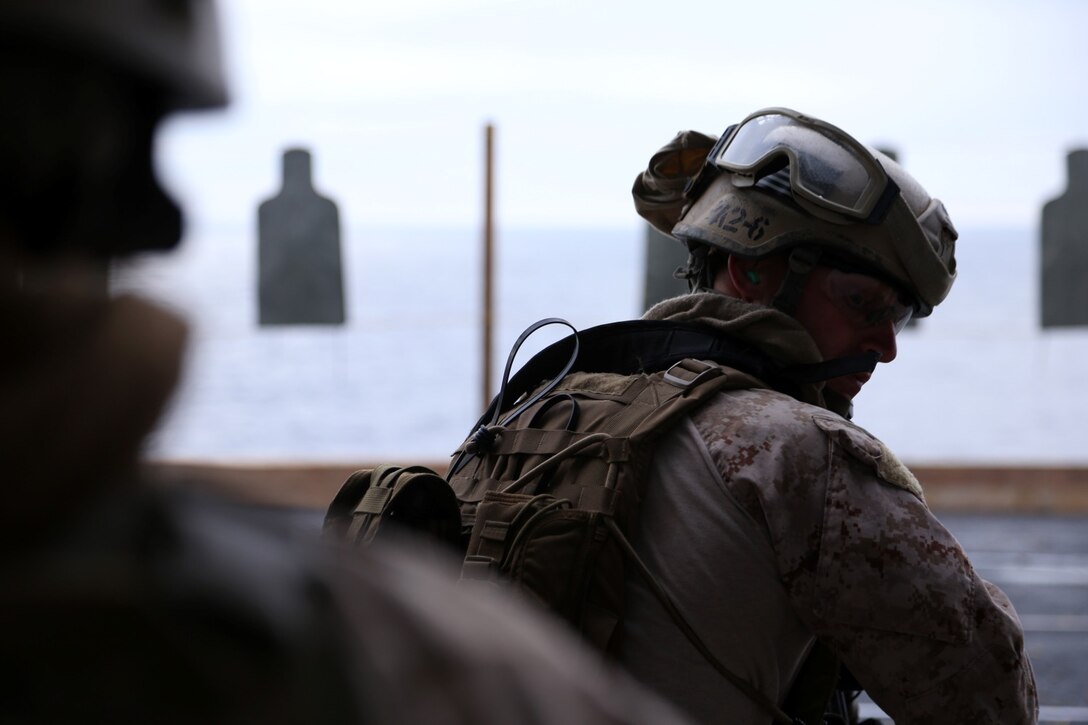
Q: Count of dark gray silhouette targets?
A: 4